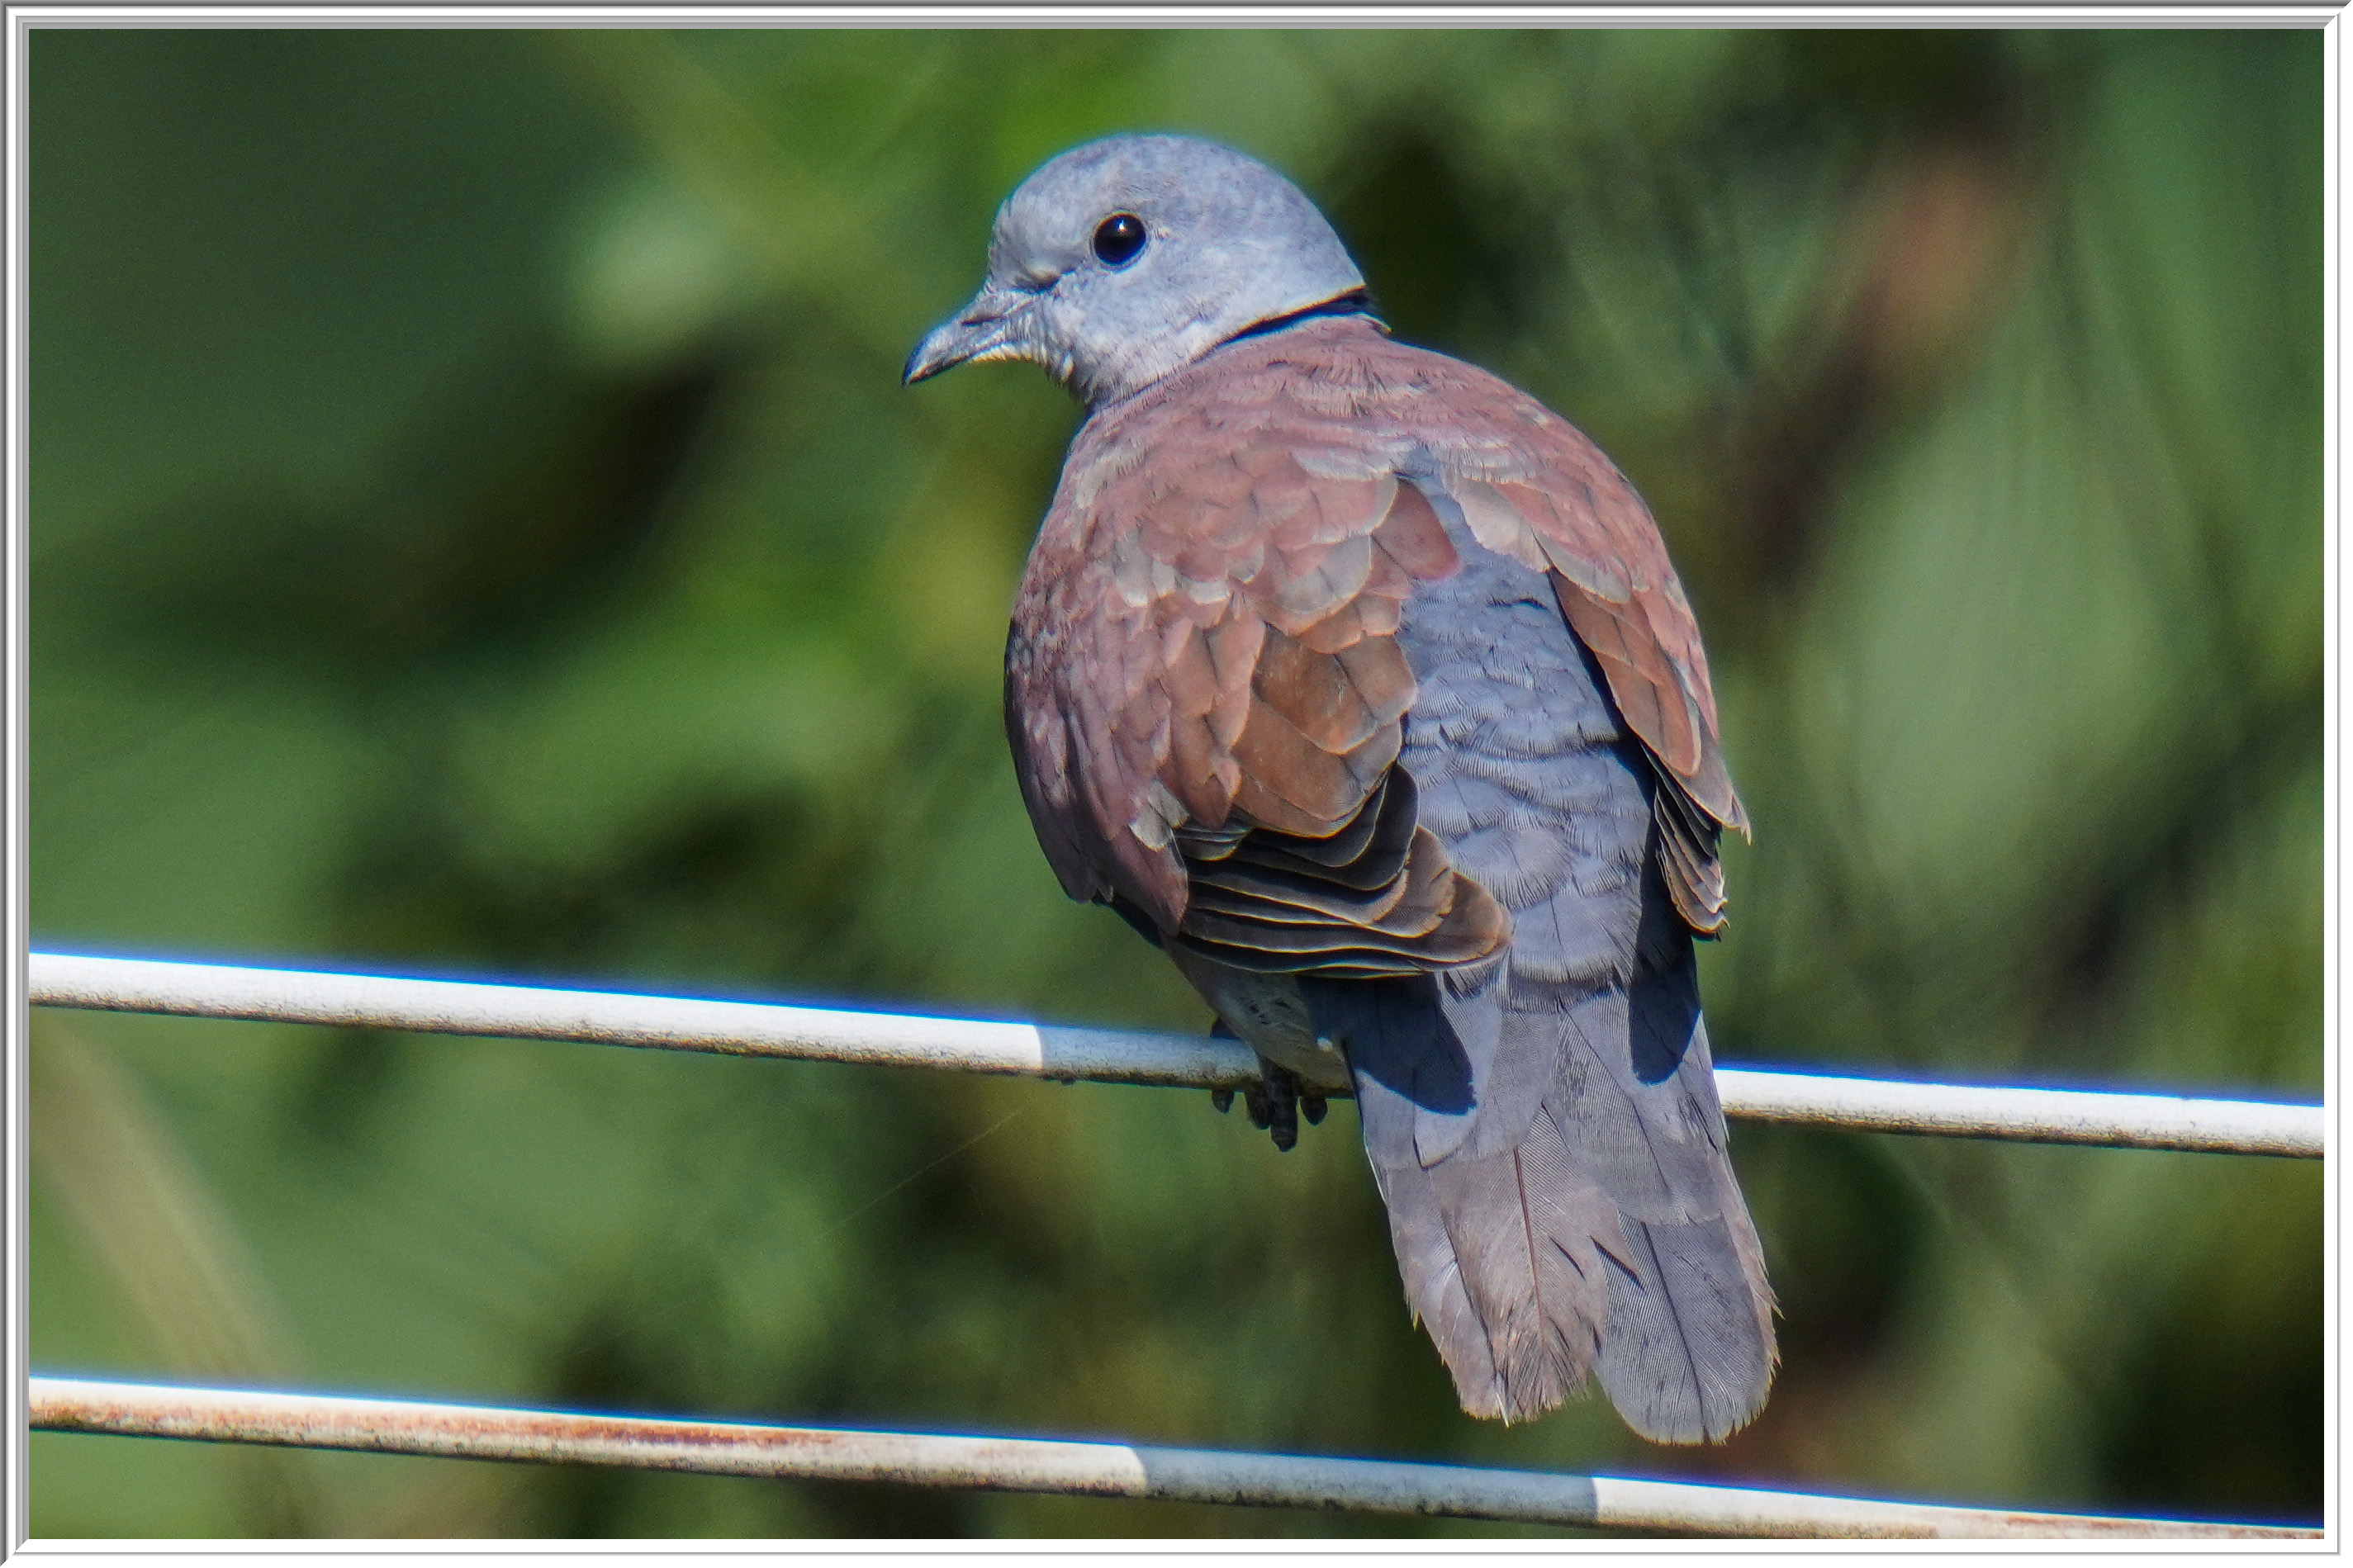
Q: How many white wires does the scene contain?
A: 2